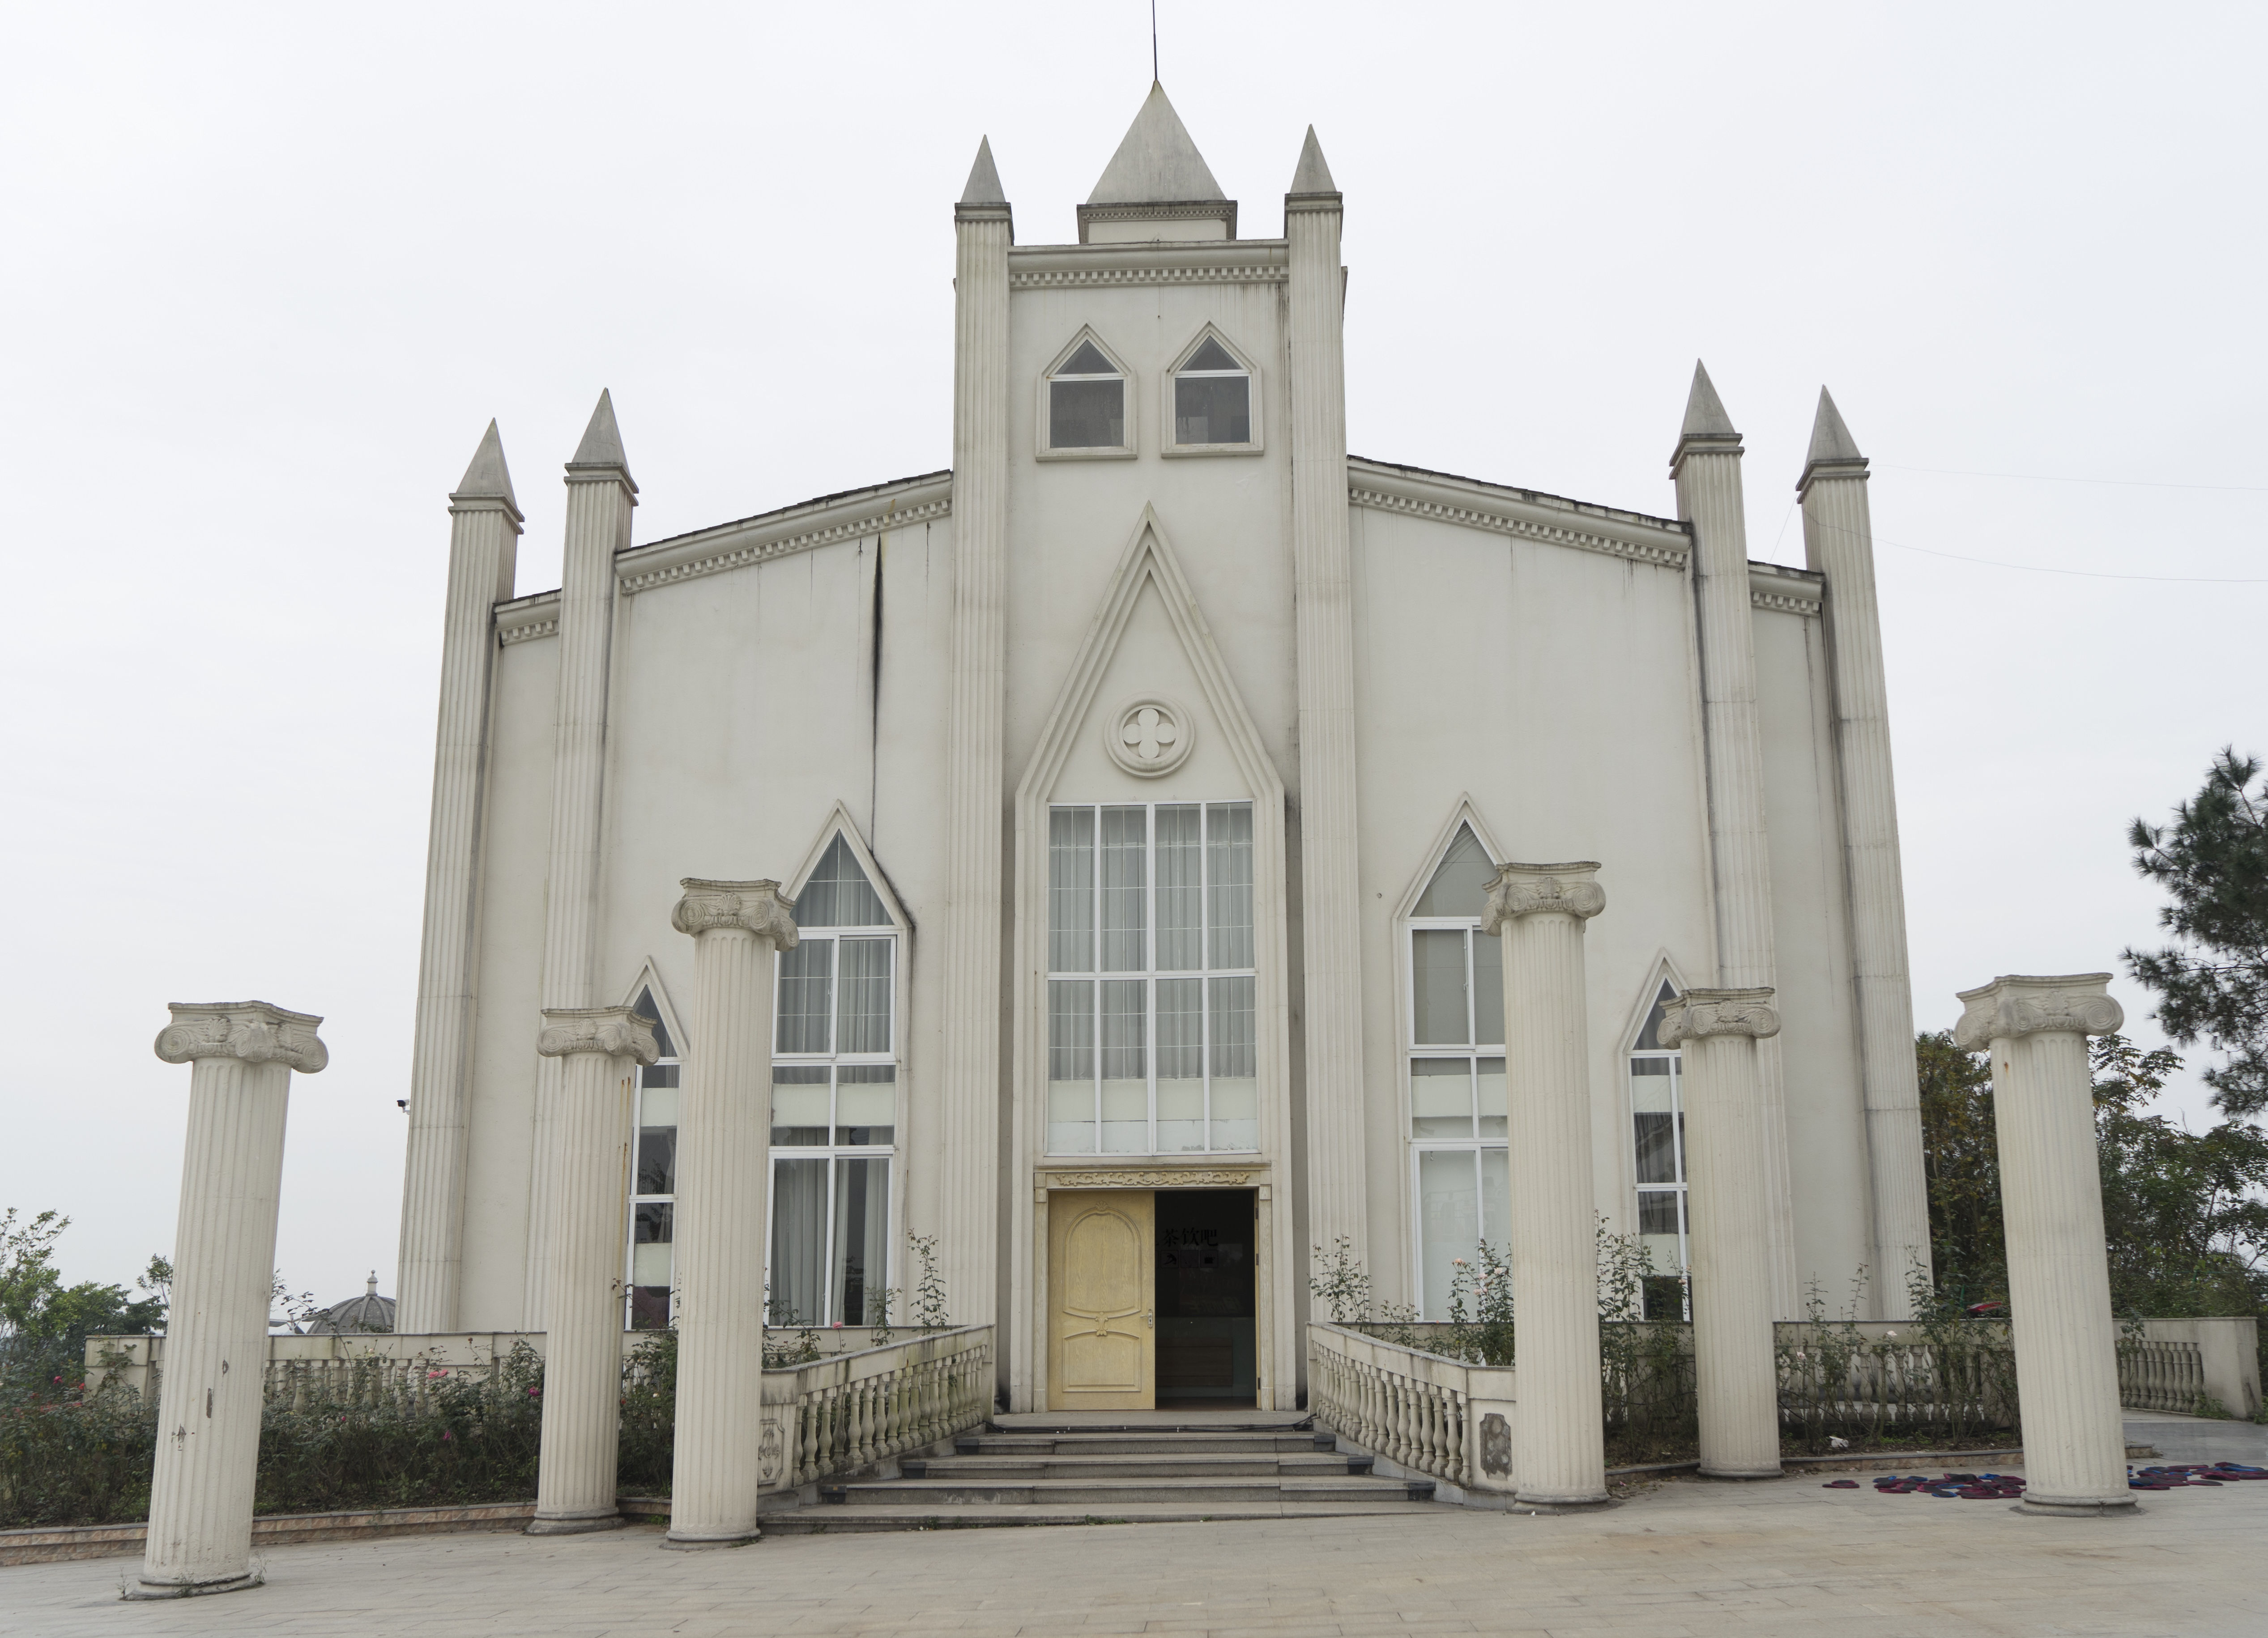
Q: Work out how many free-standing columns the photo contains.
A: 6